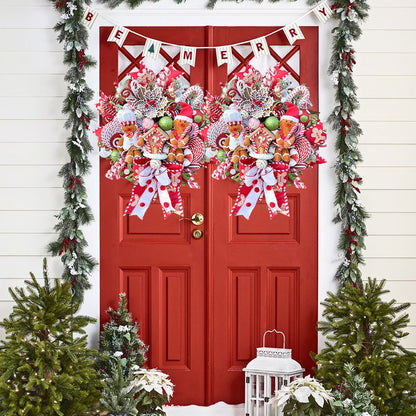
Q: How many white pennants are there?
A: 8